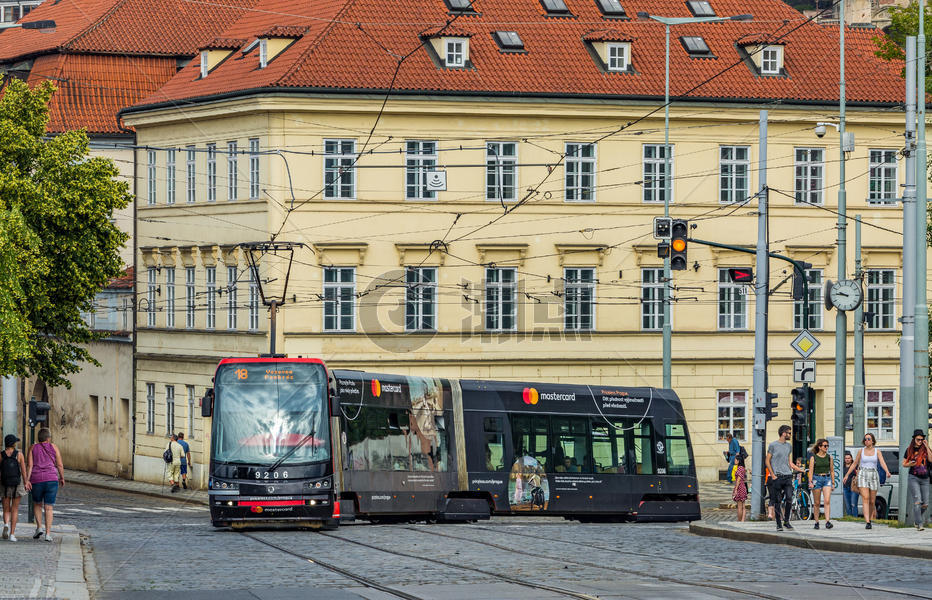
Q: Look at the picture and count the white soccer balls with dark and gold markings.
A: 0